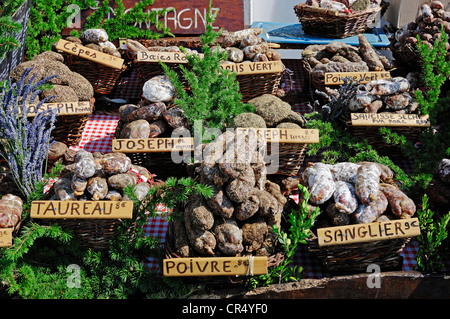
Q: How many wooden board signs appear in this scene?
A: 13